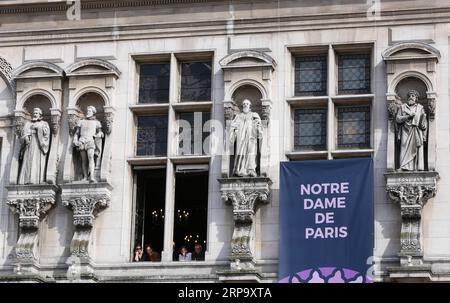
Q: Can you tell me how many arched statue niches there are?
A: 4